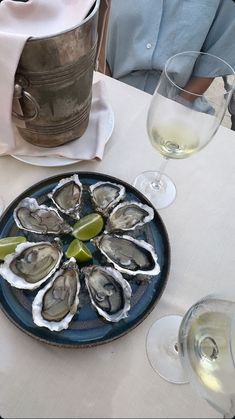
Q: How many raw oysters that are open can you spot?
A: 8